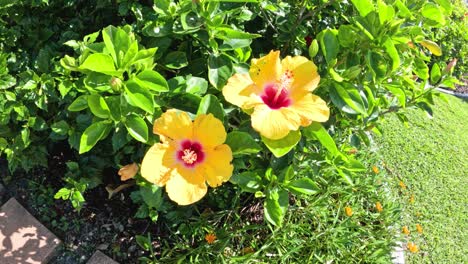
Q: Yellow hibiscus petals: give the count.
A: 10